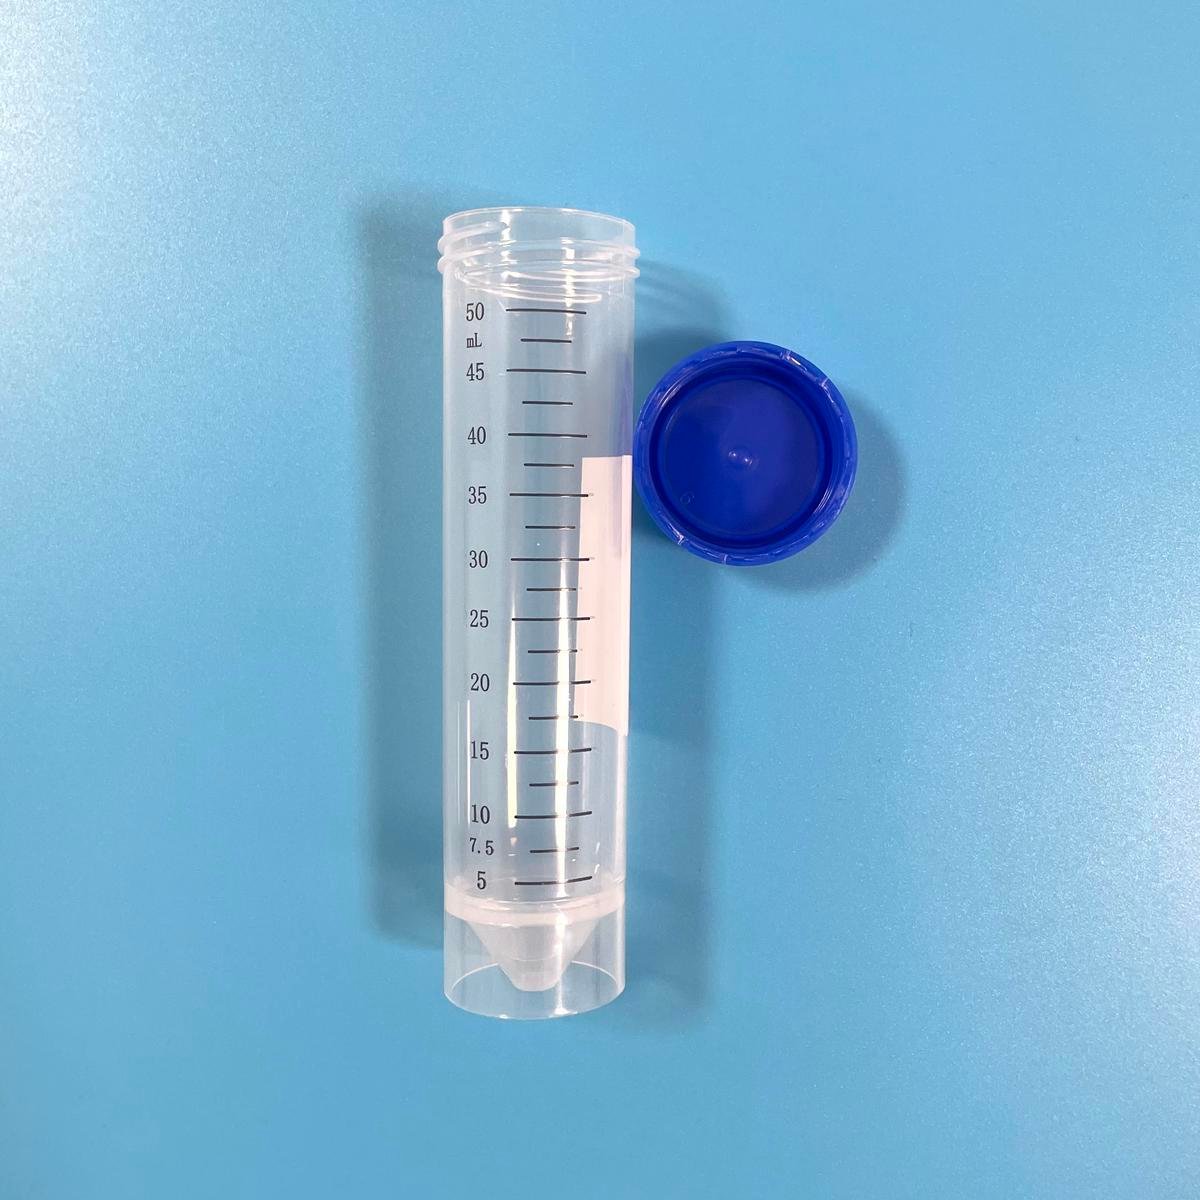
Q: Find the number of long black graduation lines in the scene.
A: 10